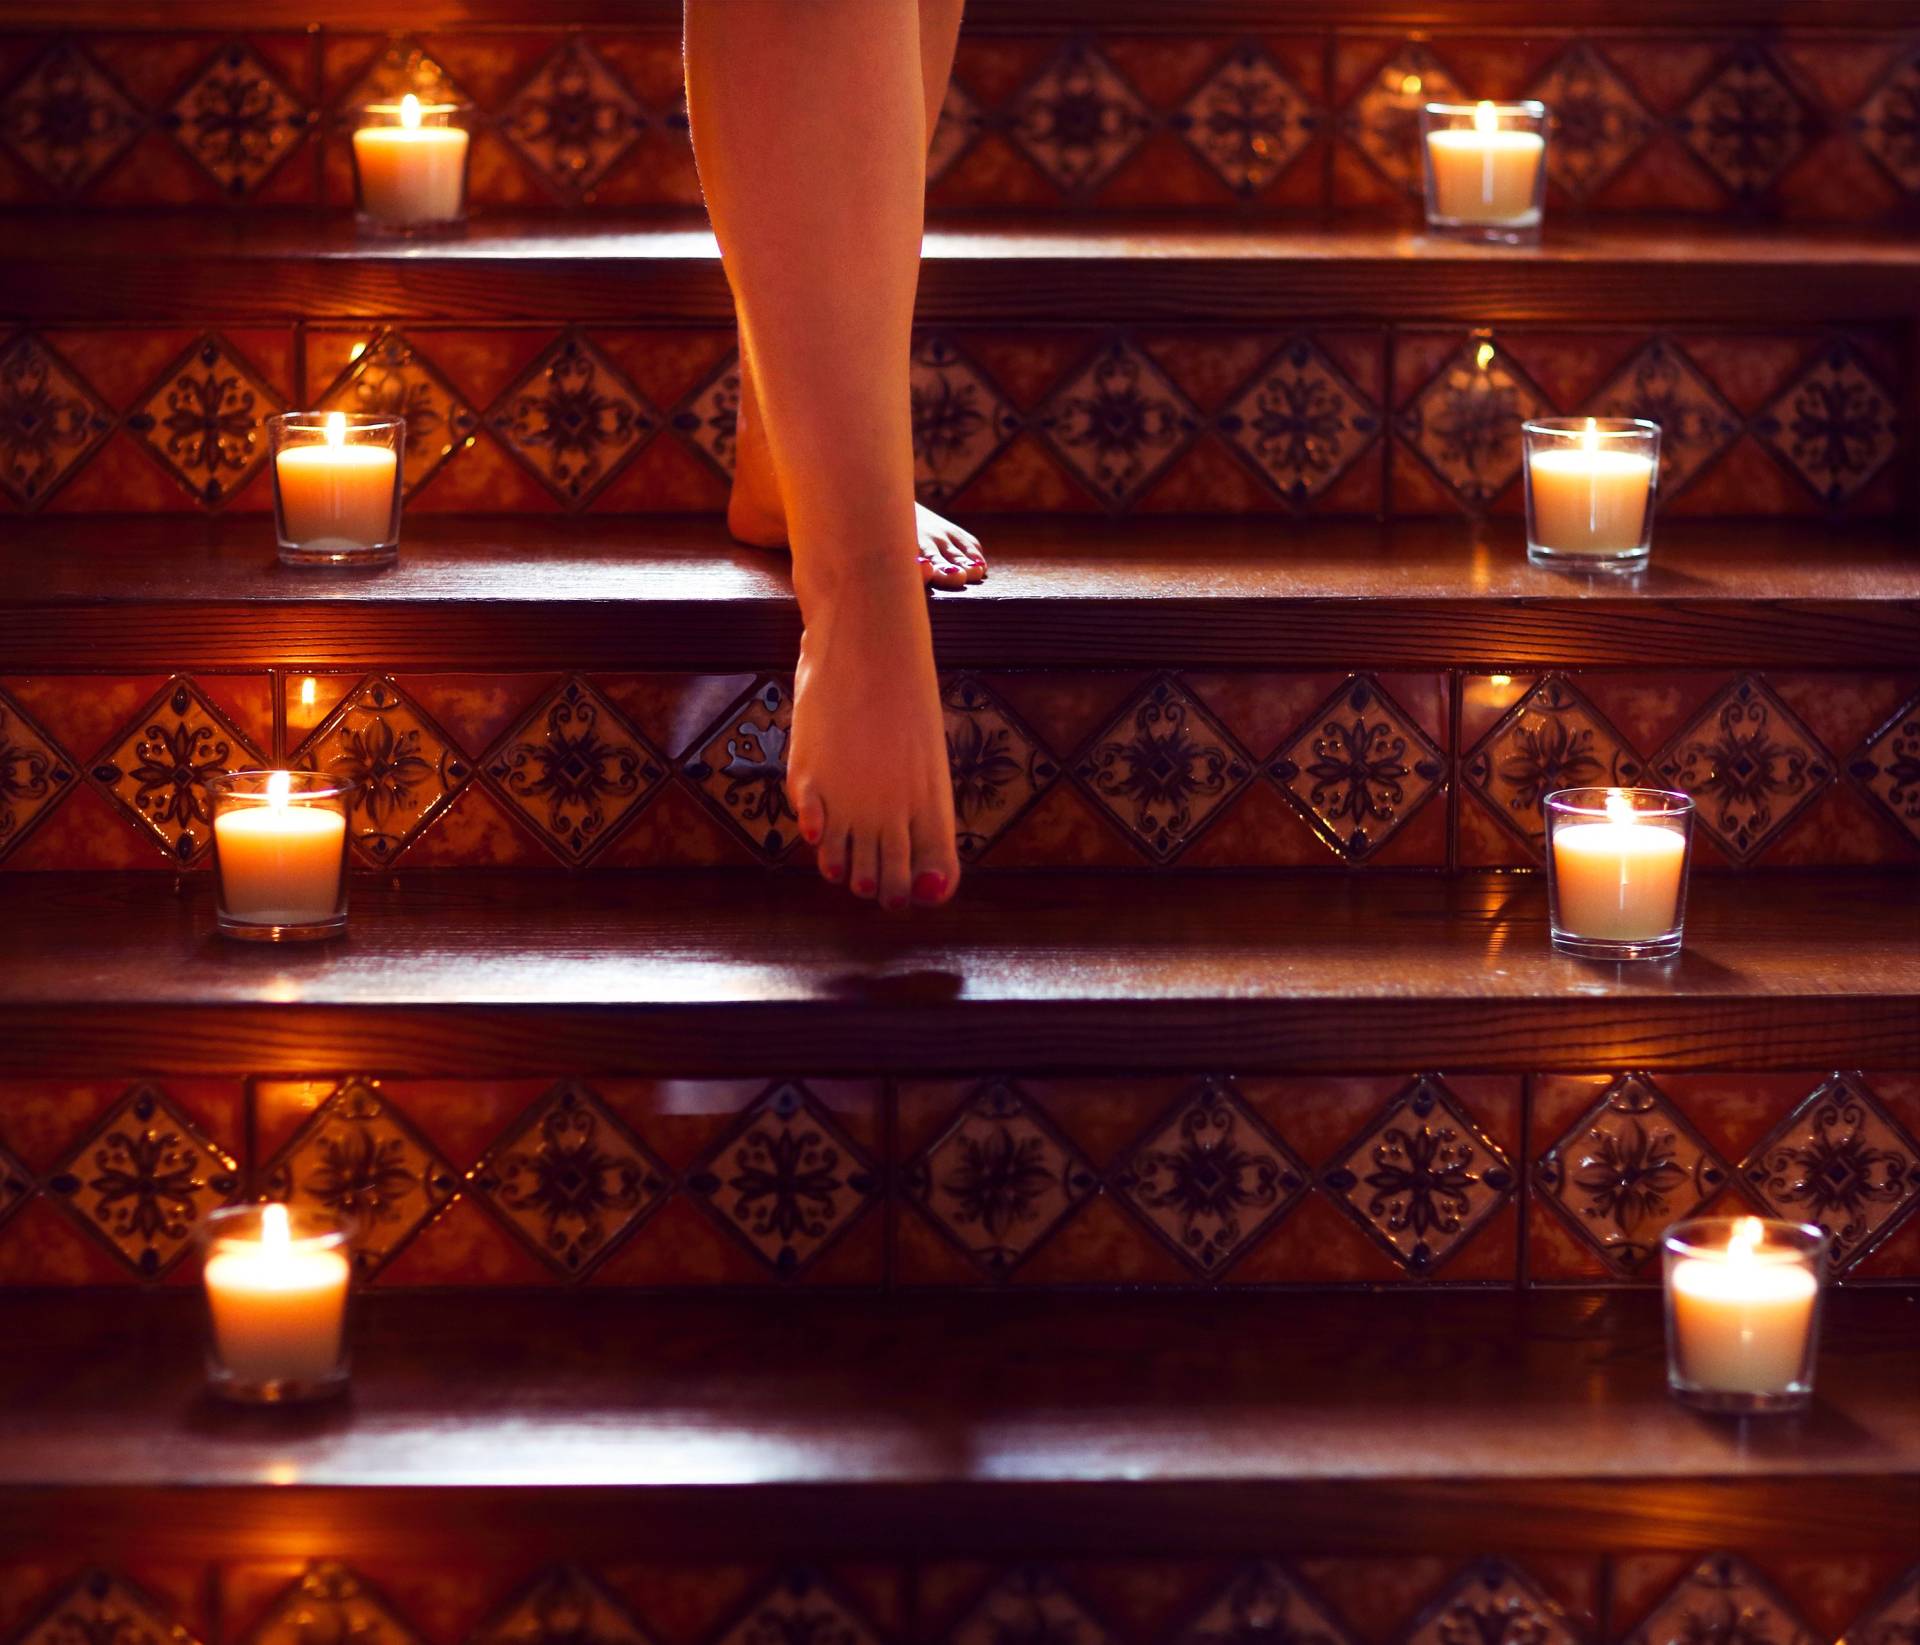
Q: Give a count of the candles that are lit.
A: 8